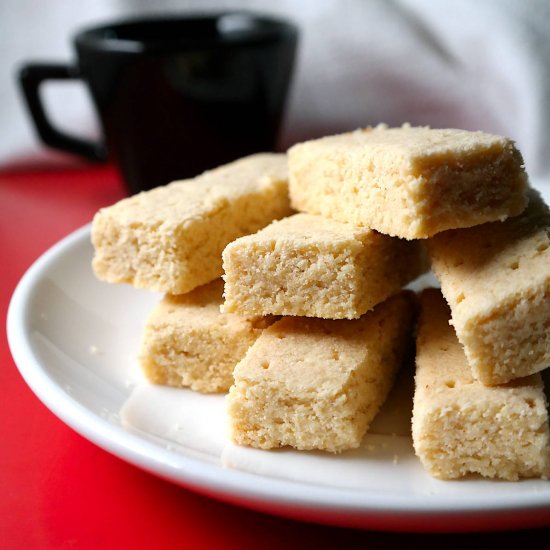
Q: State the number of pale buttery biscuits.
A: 7